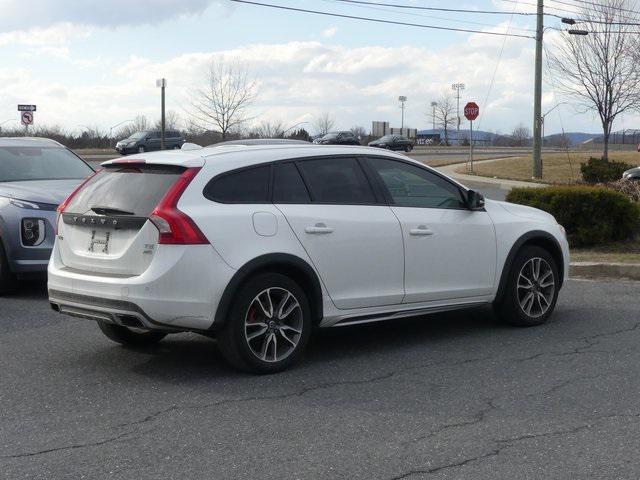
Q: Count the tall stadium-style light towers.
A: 3